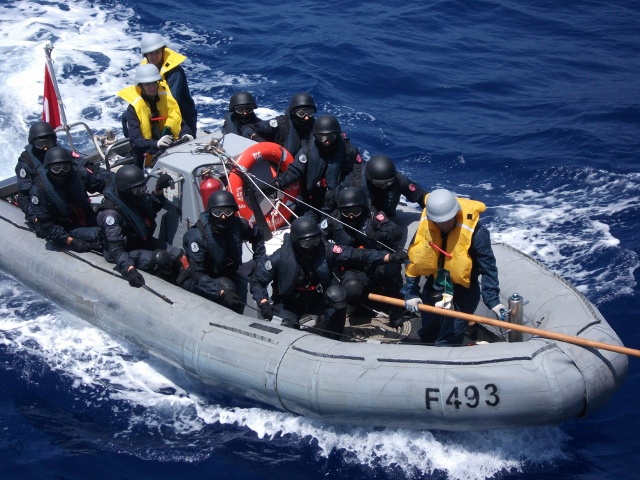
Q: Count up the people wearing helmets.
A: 13